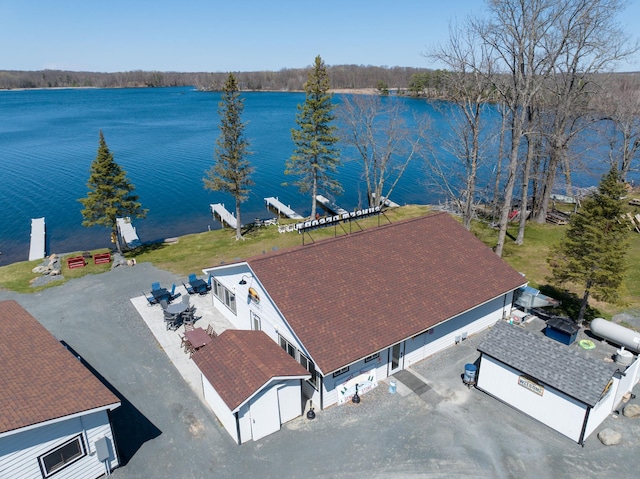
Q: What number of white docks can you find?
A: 6